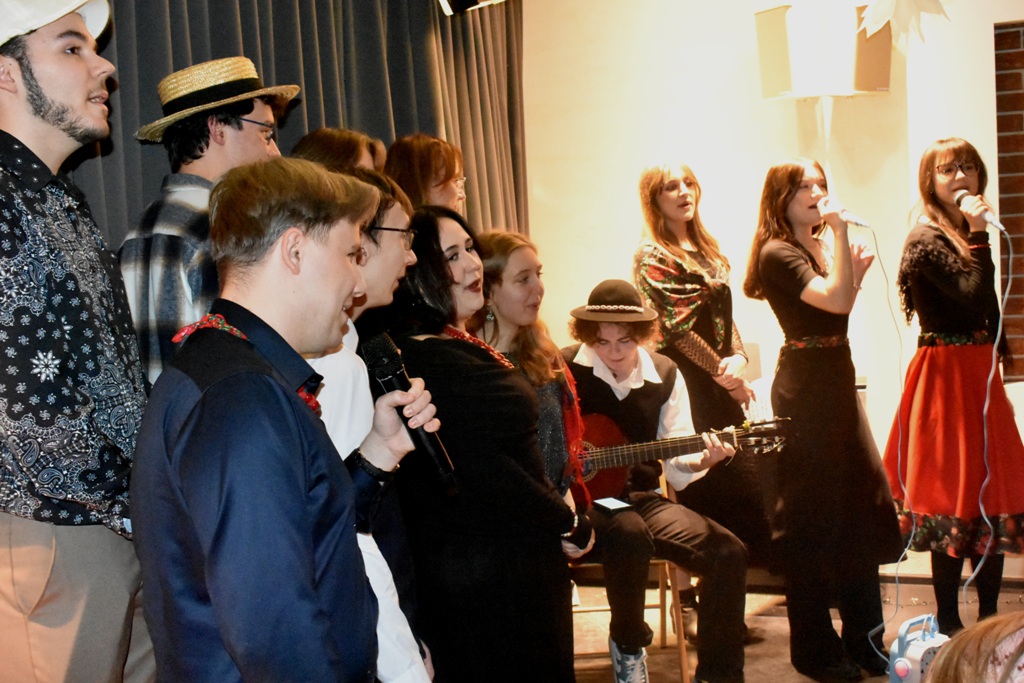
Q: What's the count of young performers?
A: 12